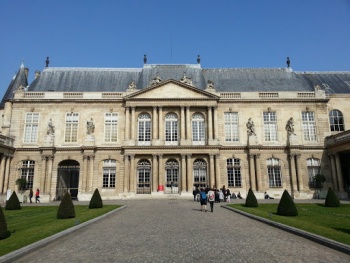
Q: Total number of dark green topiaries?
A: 7